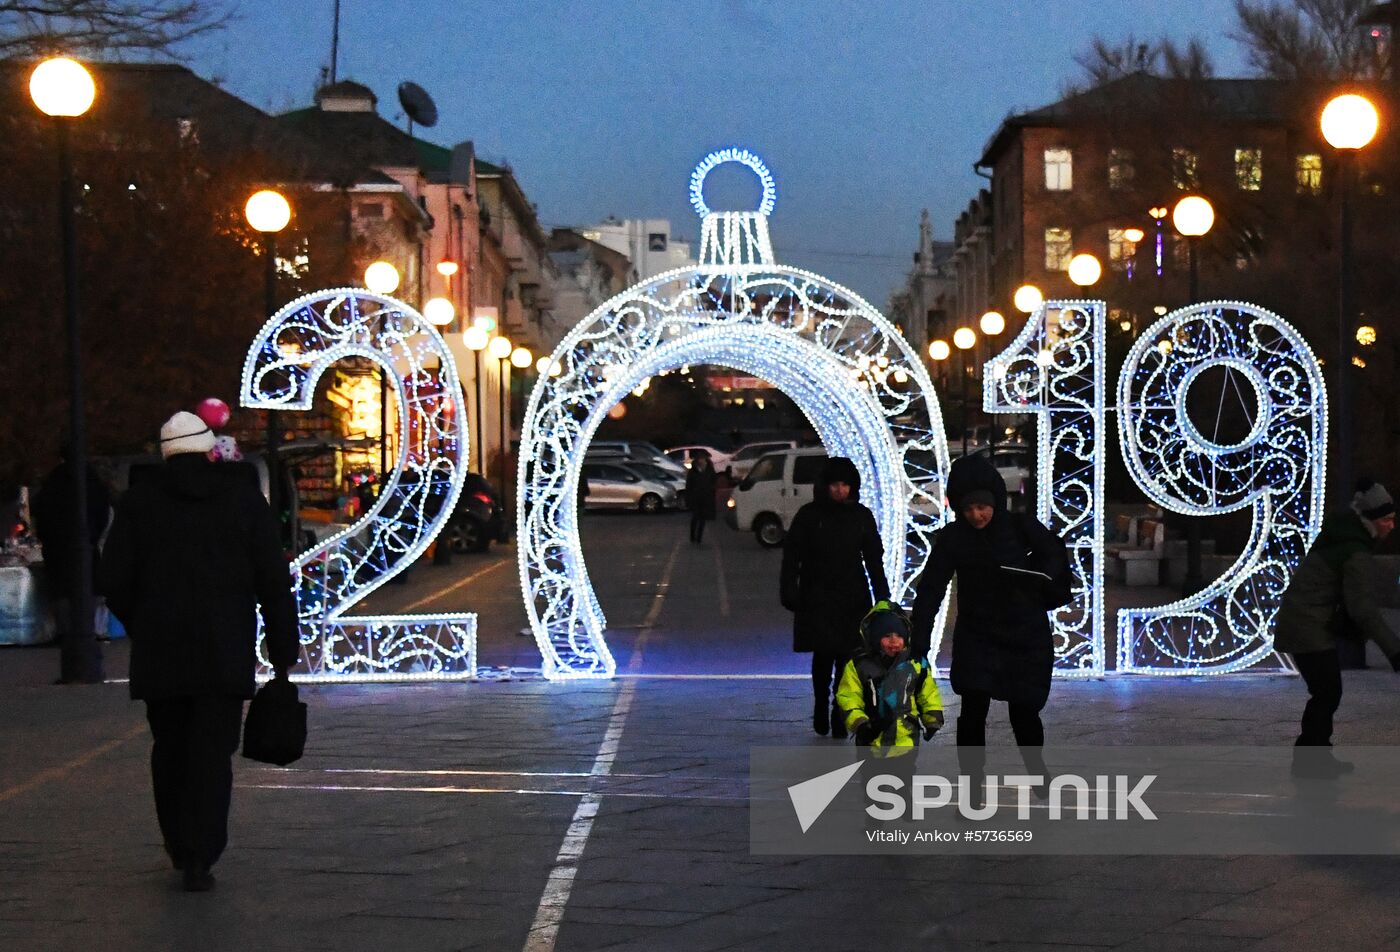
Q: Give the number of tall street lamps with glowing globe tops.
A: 15